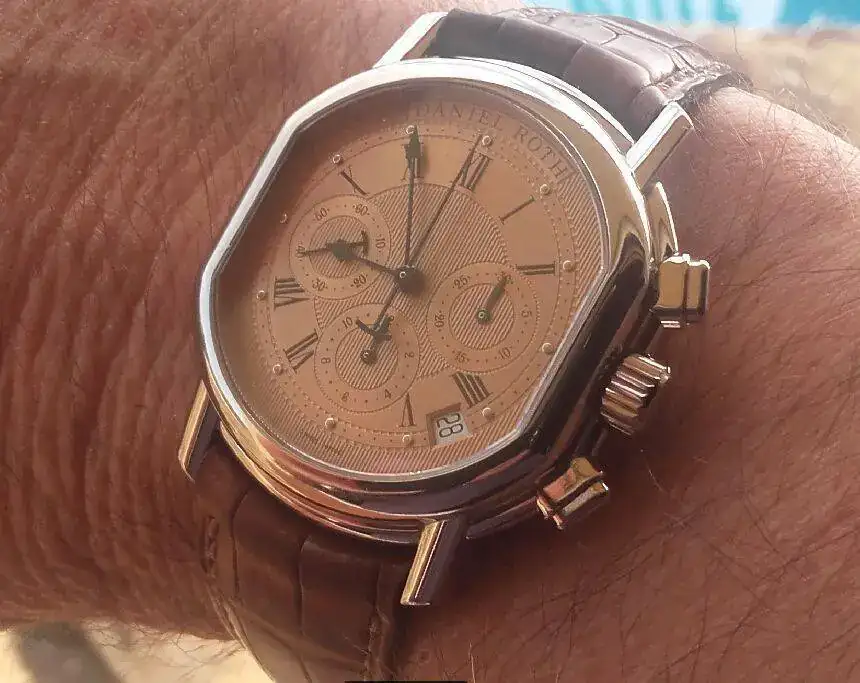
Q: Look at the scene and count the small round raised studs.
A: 12